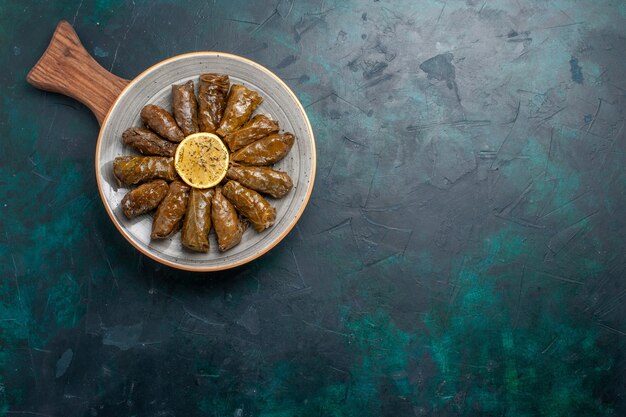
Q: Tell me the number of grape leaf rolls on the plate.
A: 14